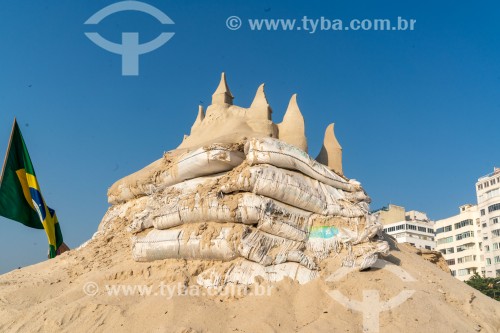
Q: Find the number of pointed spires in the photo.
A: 5